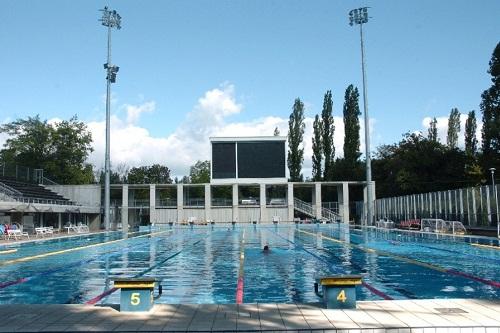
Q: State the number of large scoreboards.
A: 1